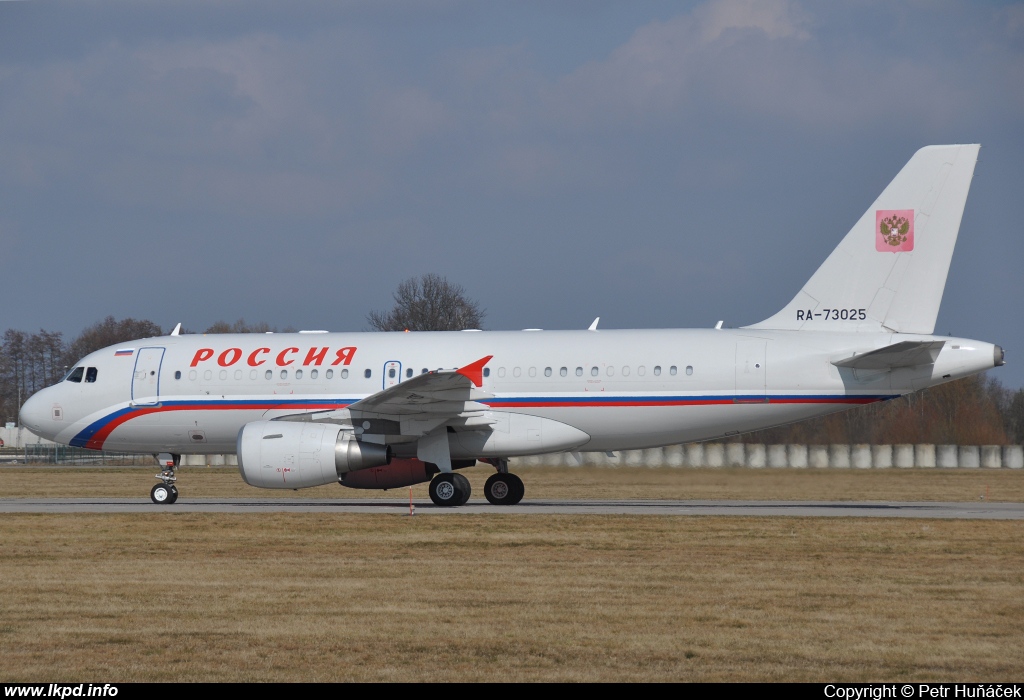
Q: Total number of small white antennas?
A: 3